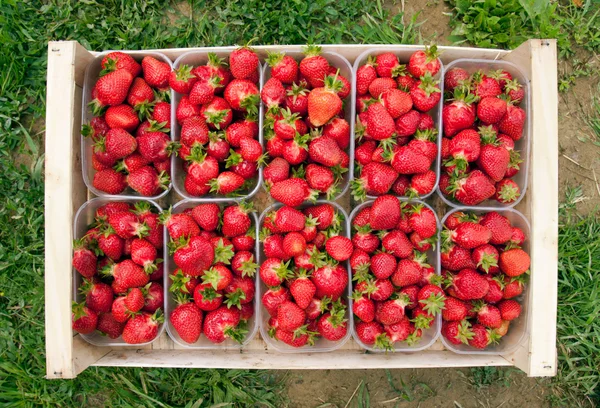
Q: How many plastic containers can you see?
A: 10